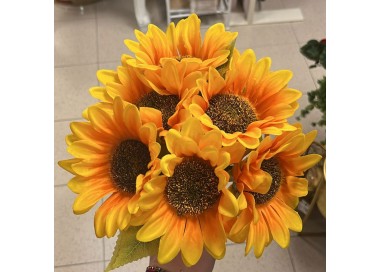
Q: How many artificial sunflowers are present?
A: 6